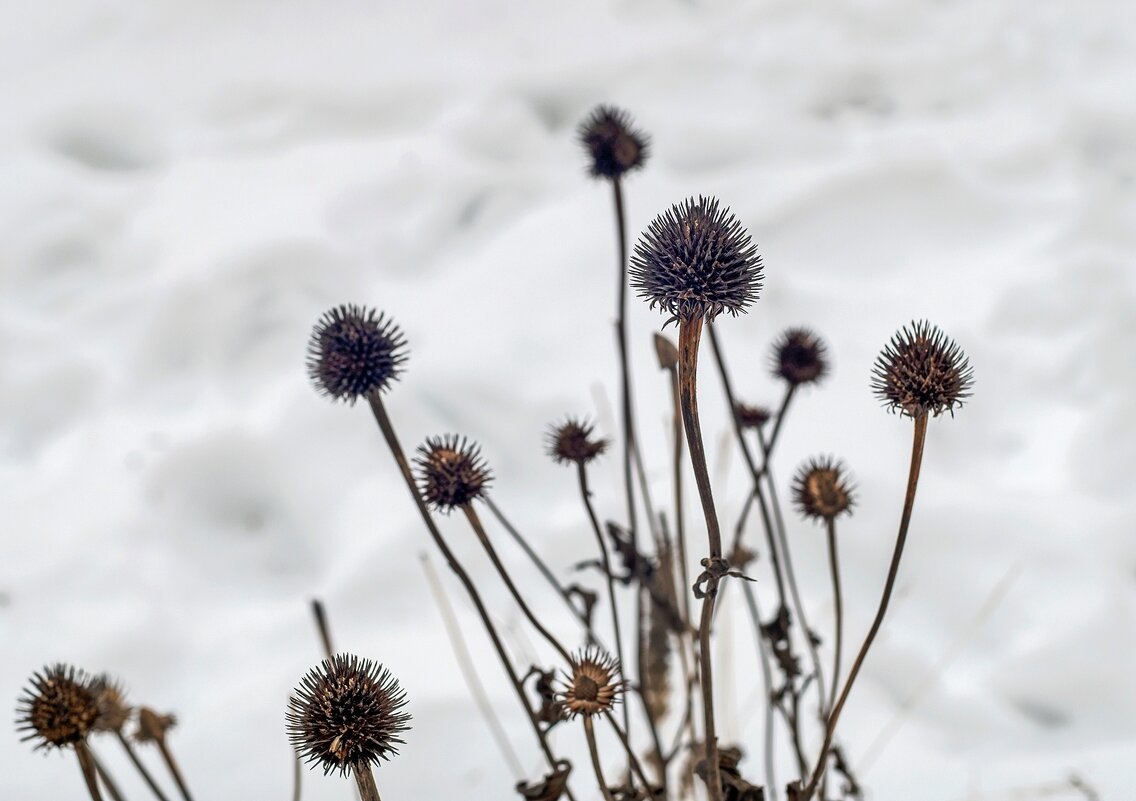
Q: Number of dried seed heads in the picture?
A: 14